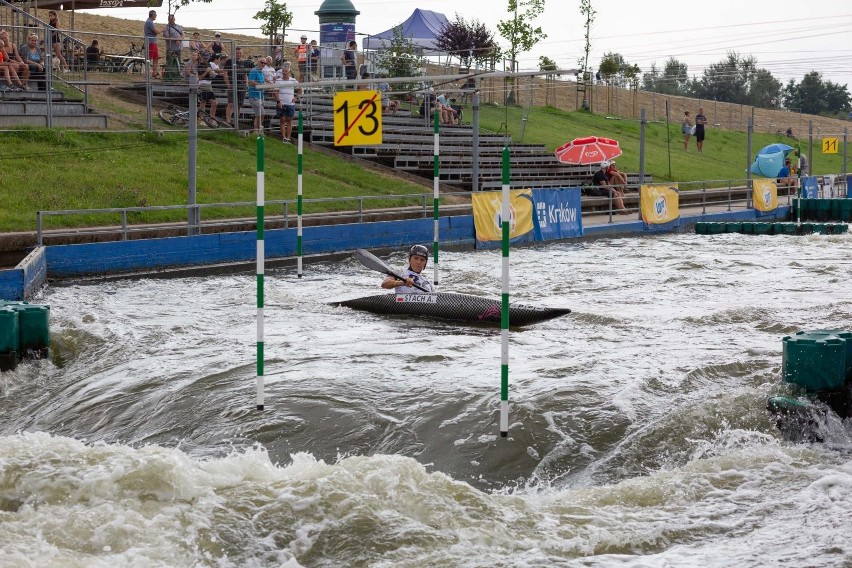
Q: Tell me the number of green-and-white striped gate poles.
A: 5